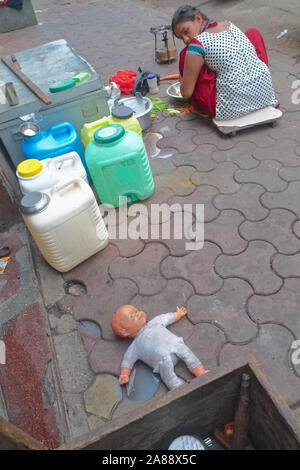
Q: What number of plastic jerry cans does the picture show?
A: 5